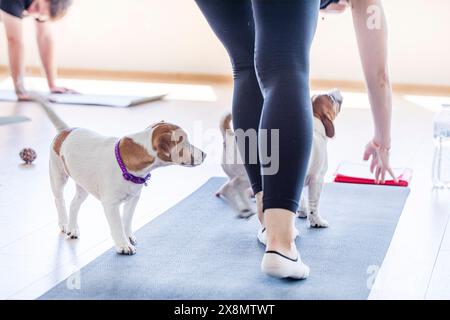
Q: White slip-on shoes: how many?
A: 2